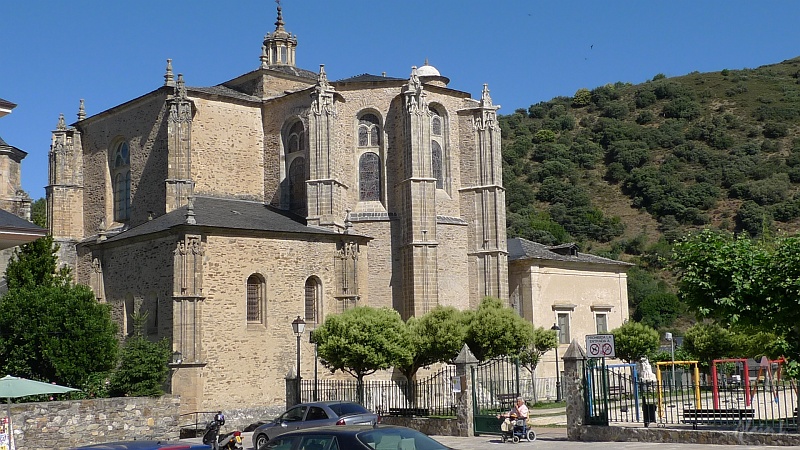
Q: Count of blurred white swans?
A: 0